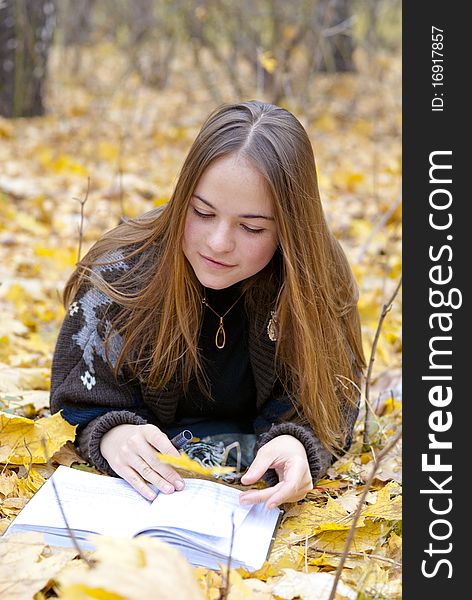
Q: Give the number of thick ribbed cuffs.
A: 2